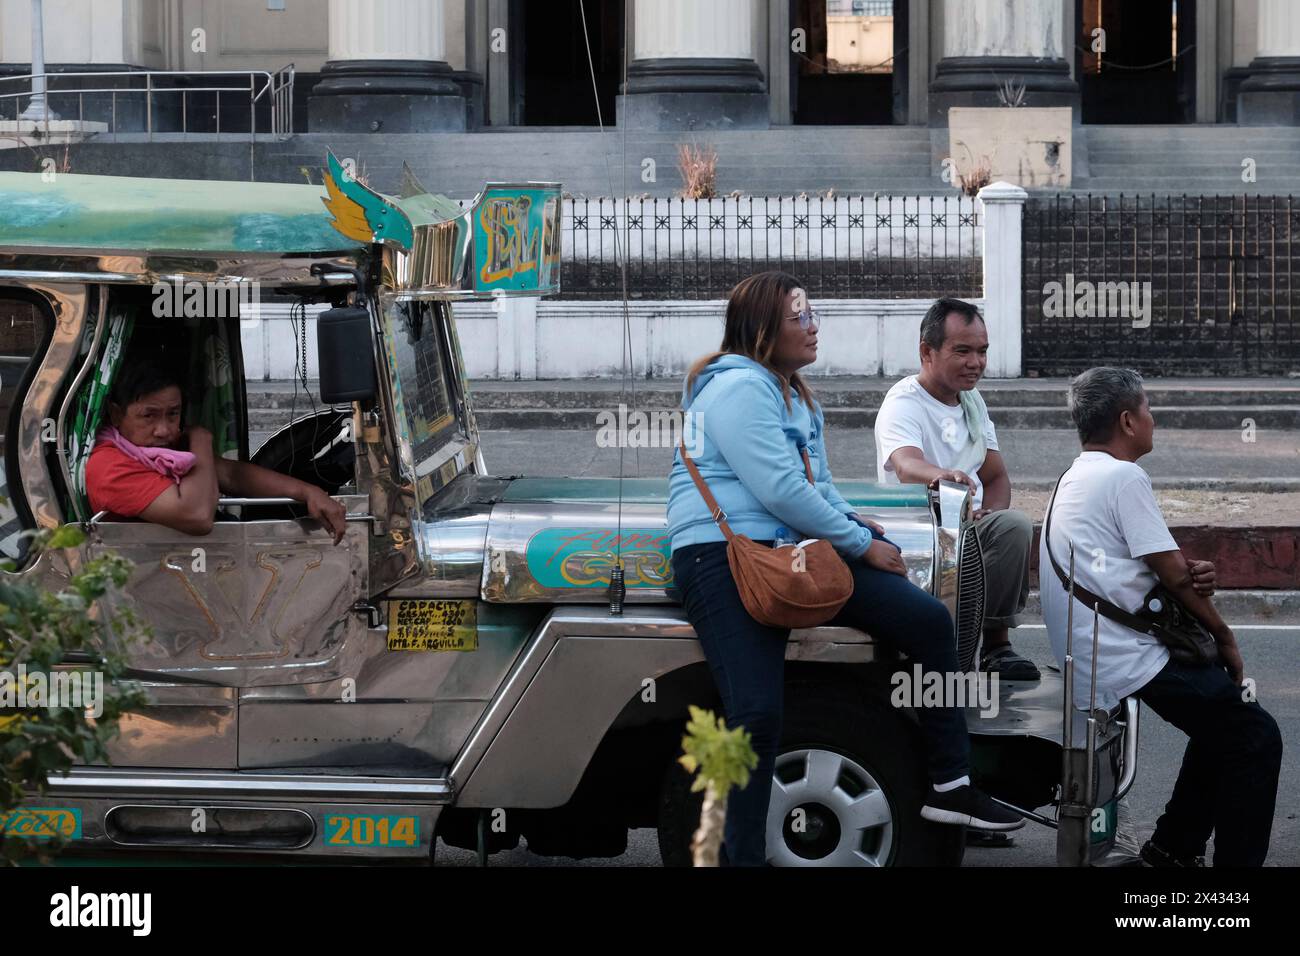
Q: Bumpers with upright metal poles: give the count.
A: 1